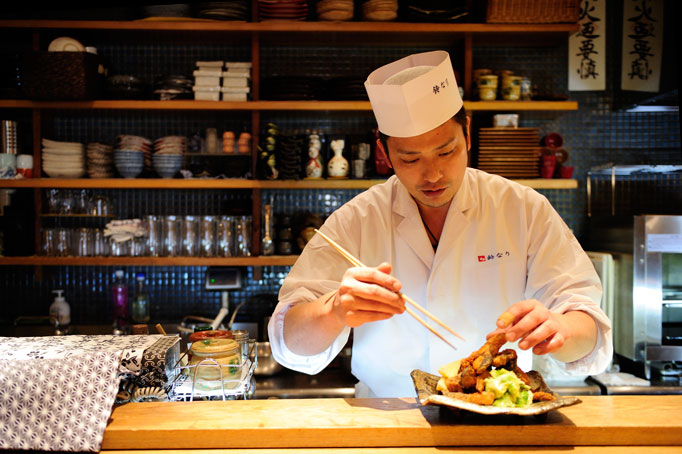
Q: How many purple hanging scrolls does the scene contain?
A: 0